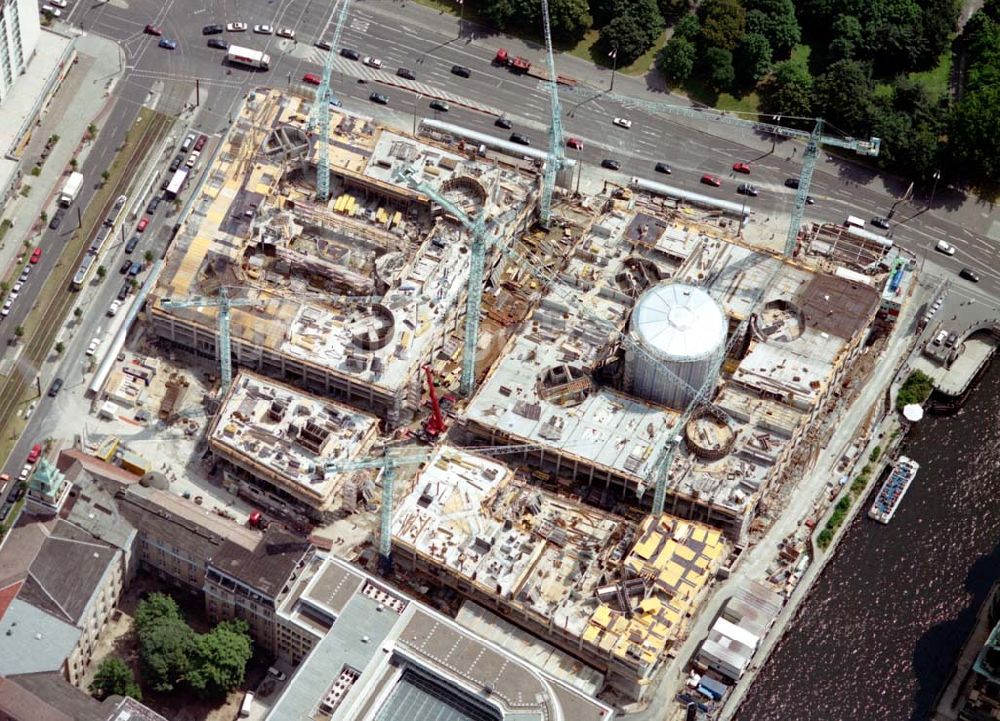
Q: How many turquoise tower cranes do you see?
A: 7